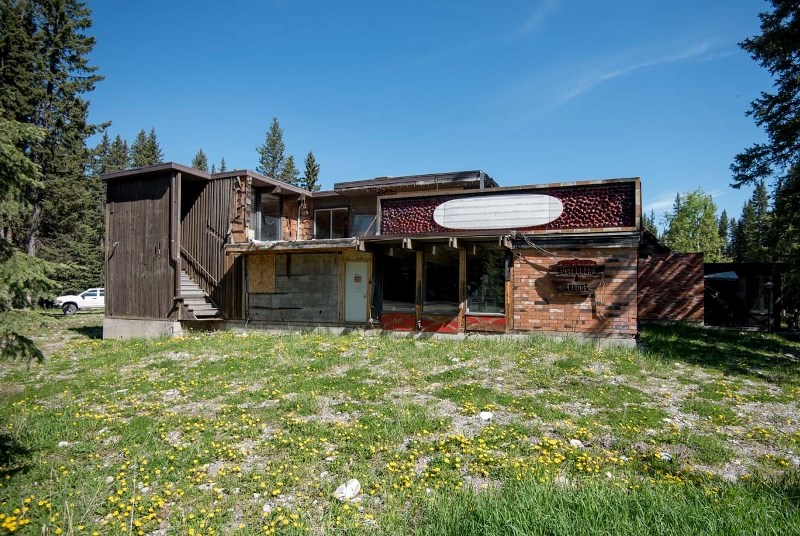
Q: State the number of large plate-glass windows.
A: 3